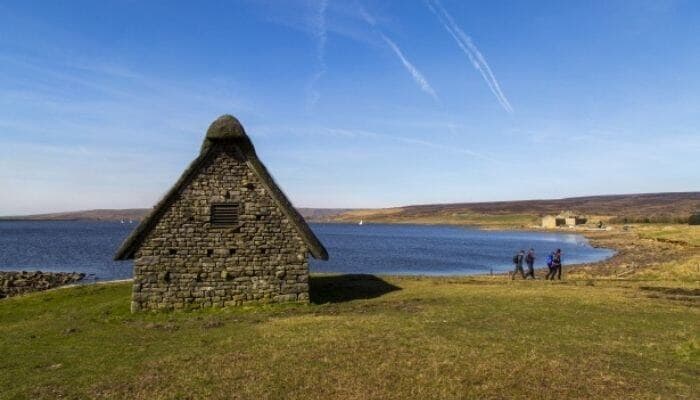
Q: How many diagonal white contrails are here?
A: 2